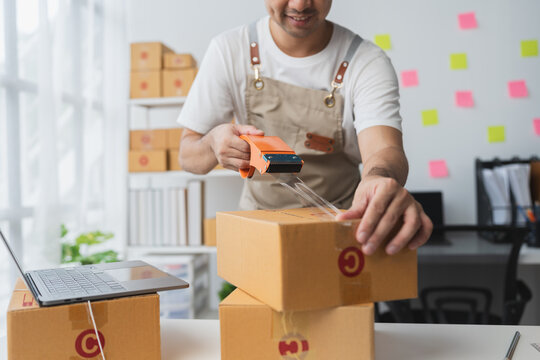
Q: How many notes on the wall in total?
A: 11